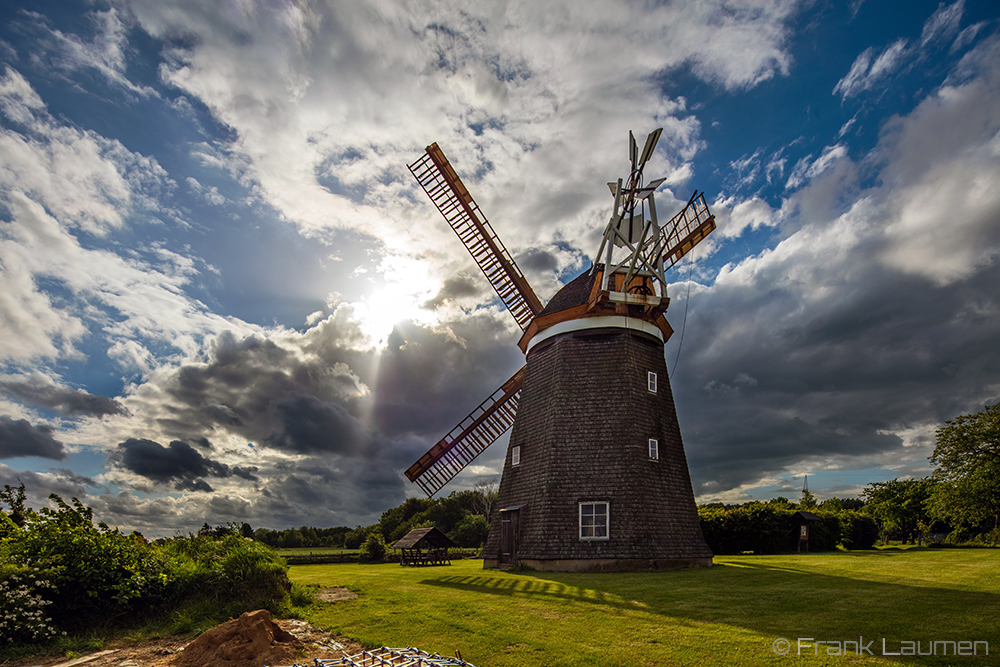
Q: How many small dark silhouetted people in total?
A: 0